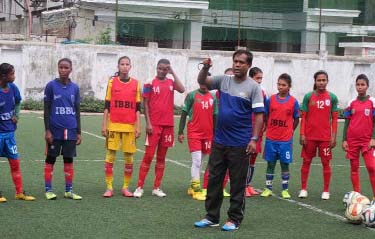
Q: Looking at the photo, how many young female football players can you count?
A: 10